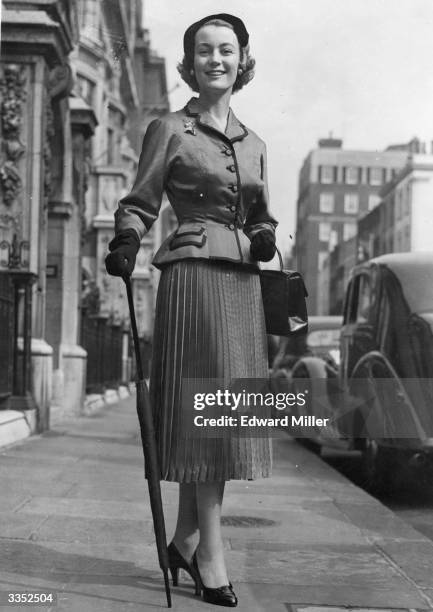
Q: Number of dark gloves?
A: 2